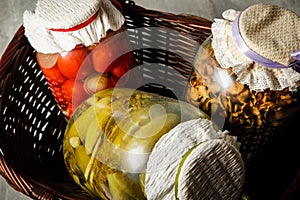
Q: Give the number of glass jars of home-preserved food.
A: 3